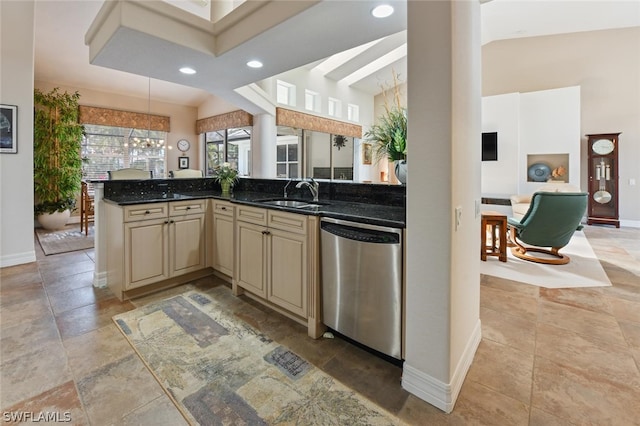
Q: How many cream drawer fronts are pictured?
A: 5